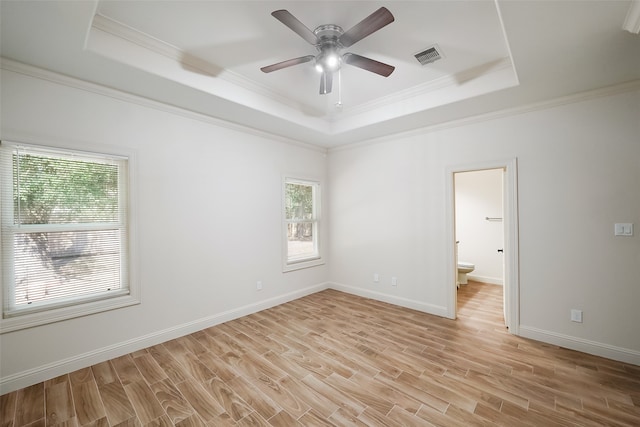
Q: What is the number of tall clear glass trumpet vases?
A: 0